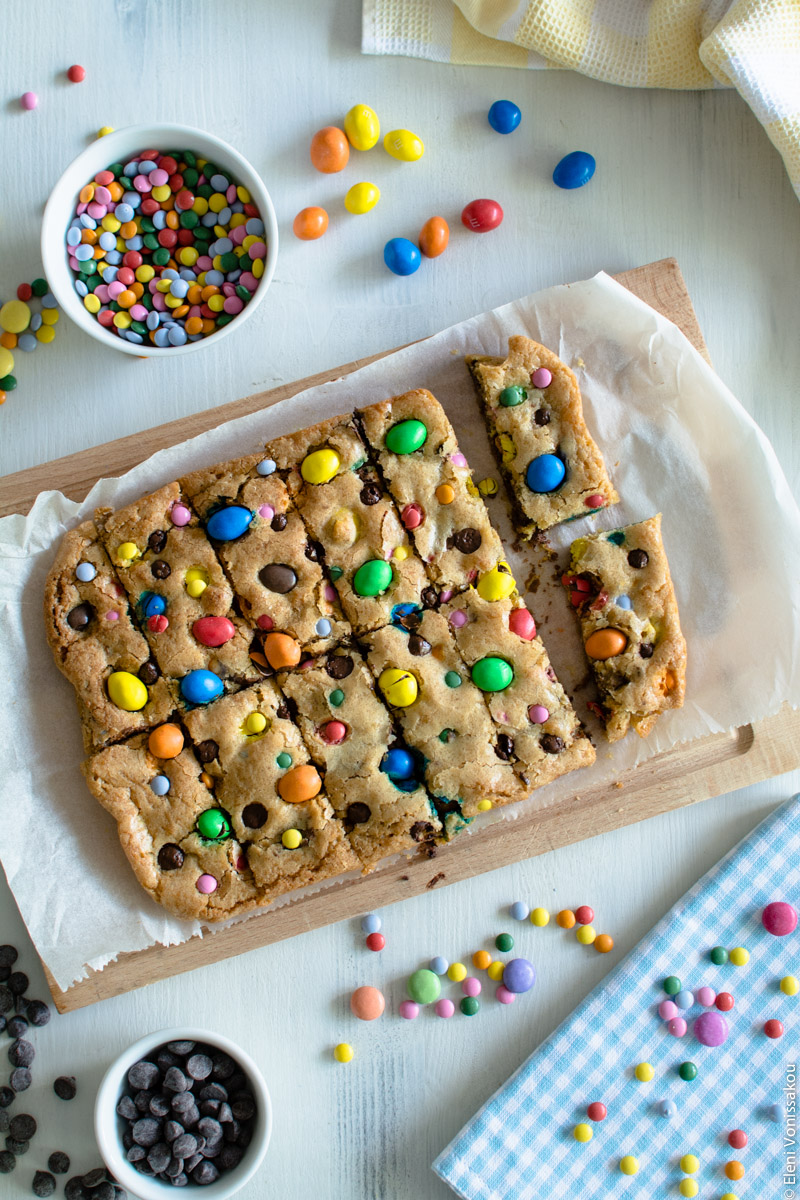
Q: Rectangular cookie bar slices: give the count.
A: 12